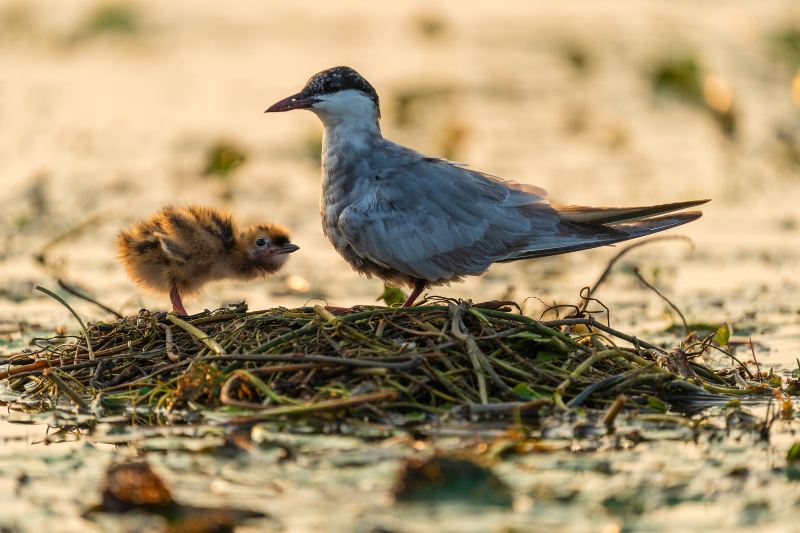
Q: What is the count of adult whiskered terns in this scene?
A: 1